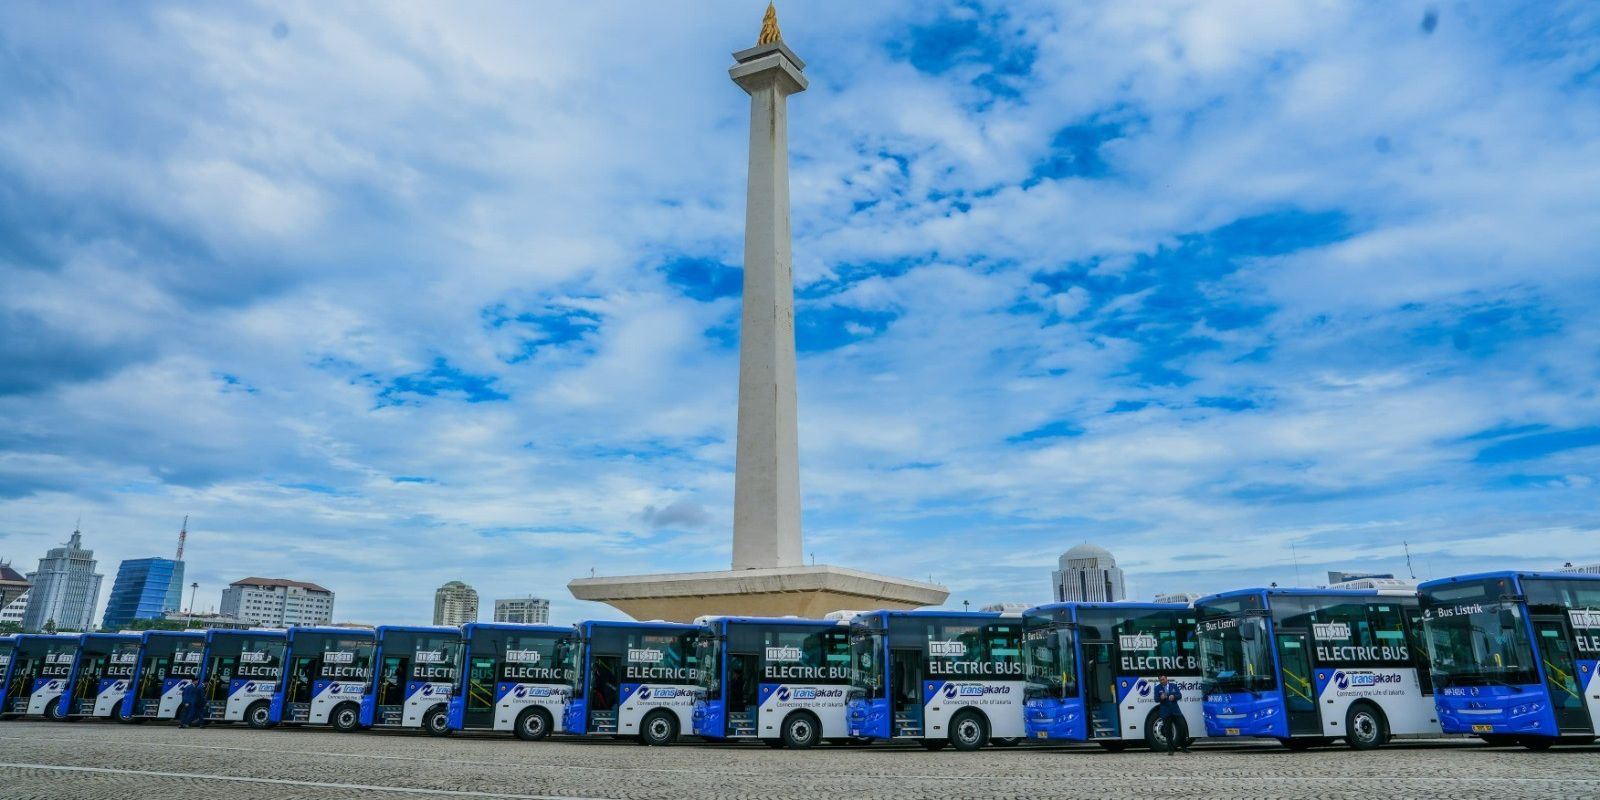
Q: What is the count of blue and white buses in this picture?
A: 14